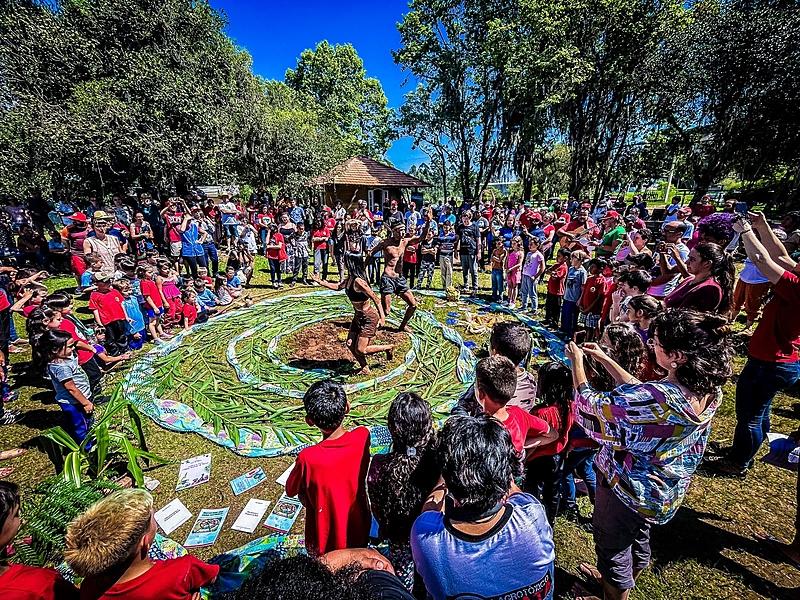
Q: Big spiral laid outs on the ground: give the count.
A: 1